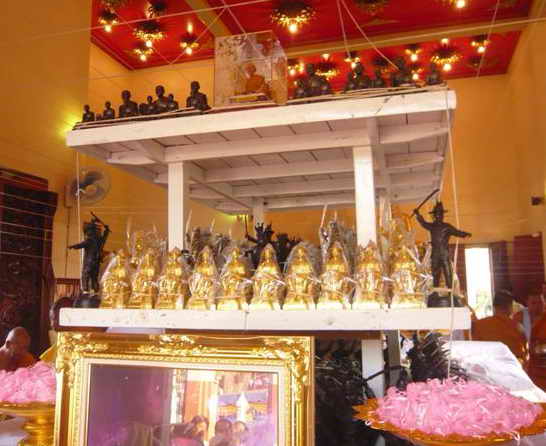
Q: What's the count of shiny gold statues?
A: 10